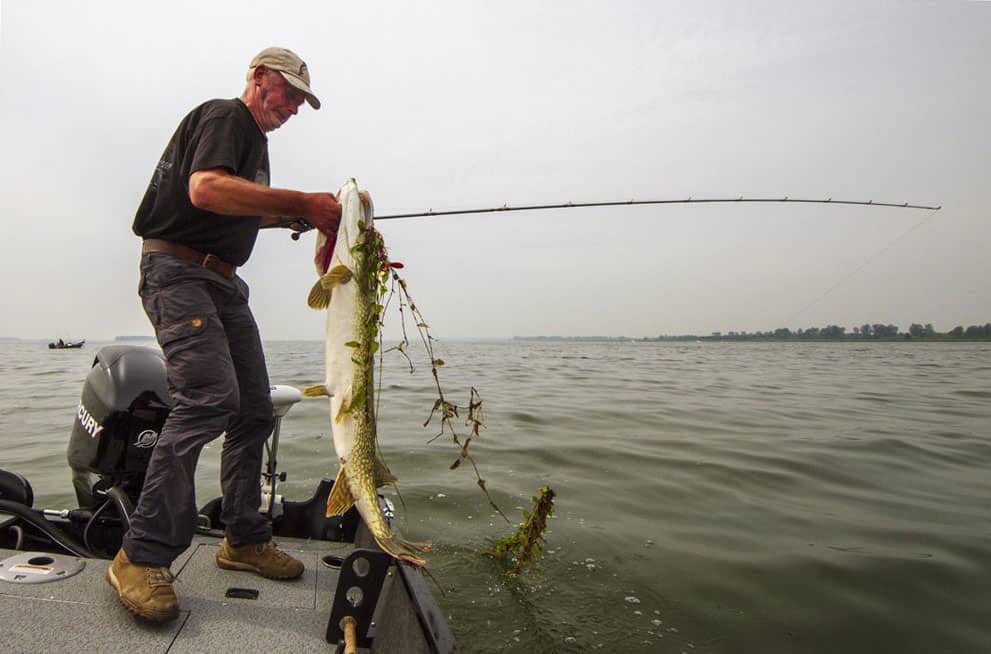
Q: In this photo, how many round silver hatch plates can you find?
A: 1